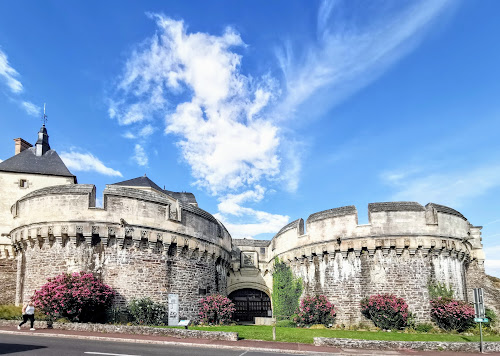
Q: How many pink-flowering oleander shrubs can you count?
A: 5